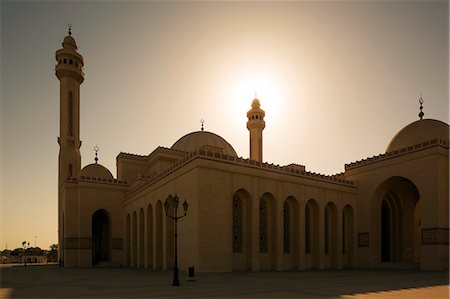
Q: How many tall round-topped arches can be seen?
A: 14